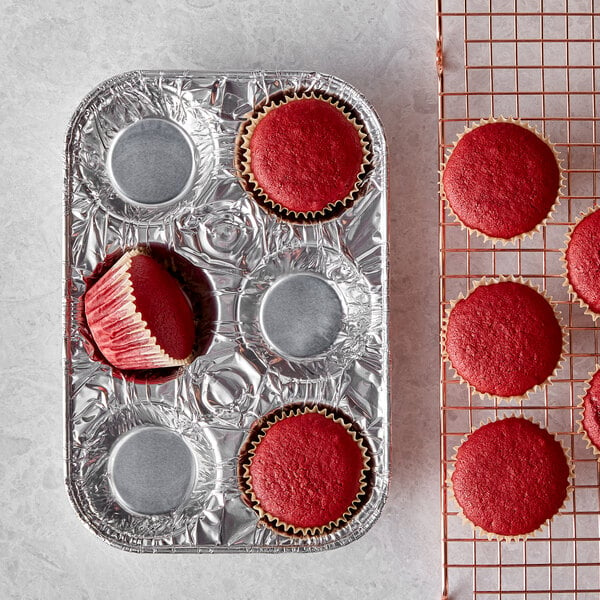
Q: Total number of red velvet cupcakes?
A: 8